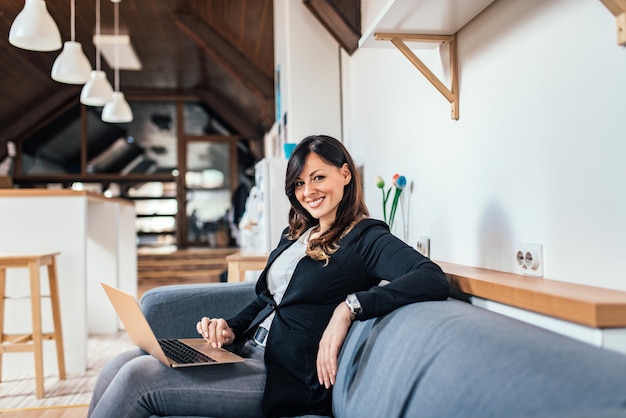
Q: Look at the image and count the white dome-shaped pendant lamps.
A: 4